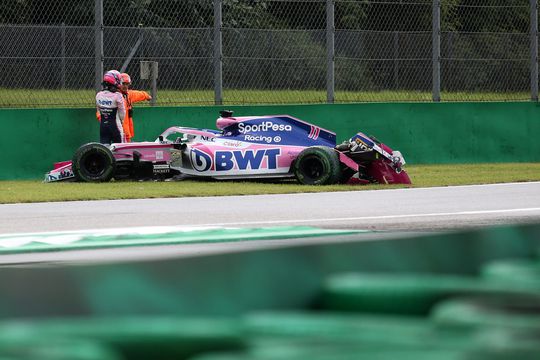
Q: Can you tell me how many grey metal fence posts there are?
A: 5